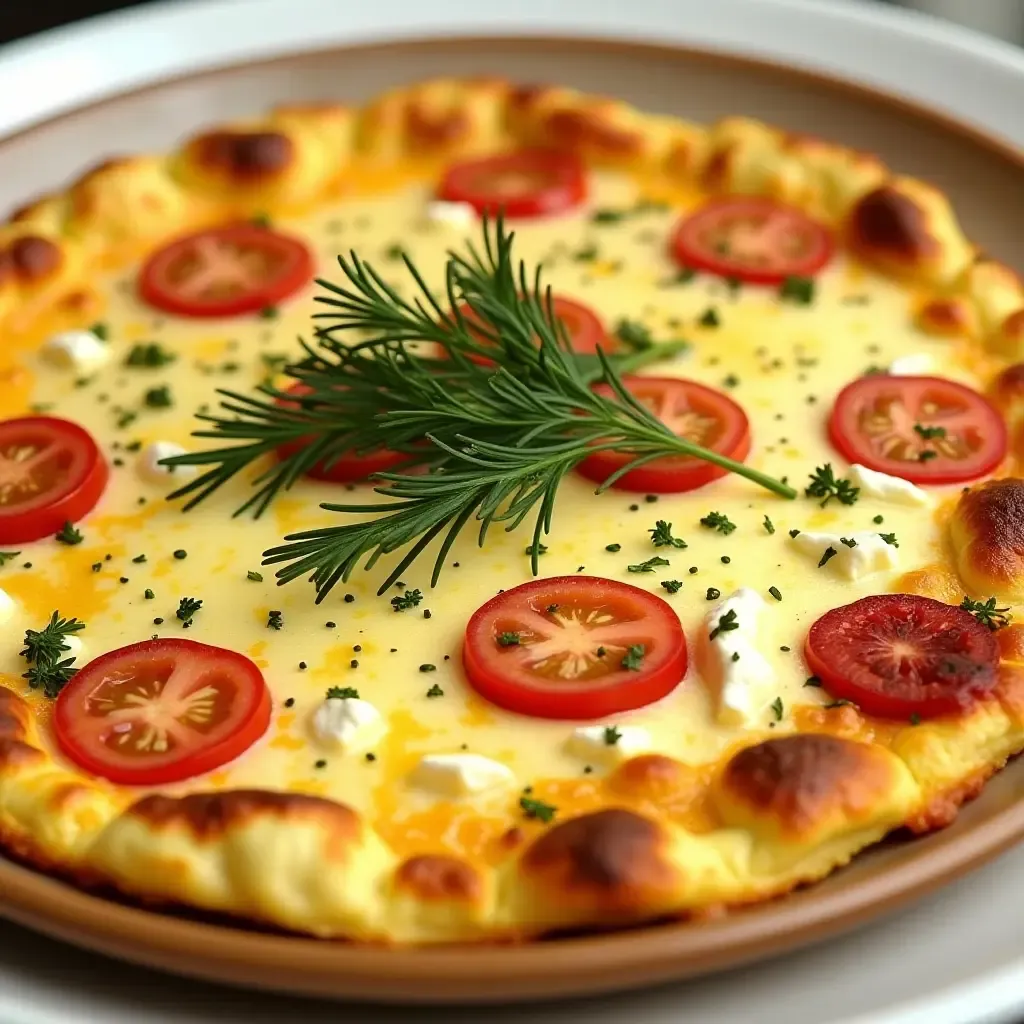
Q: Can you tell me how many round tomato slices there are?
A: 11